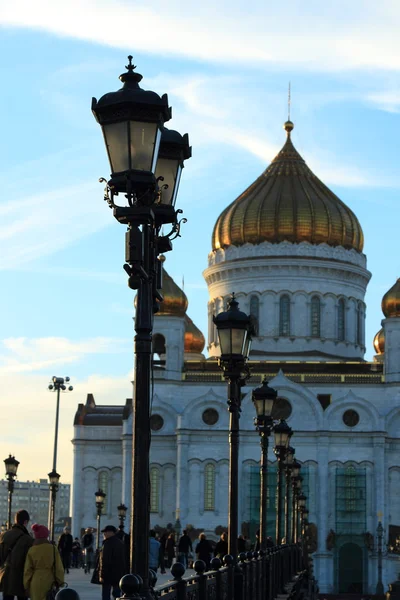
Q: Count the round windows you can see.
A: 4